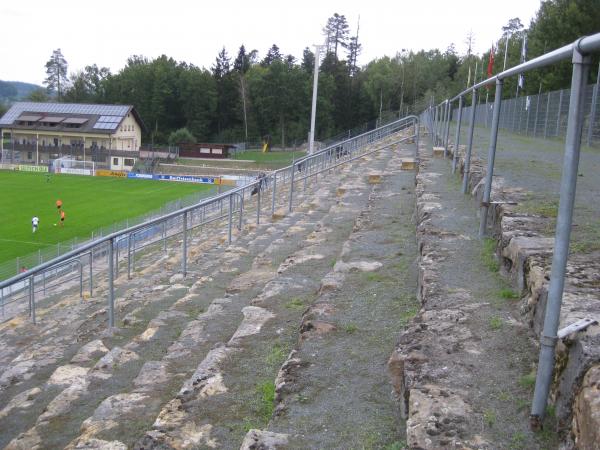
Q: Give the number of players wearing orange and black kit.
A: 2